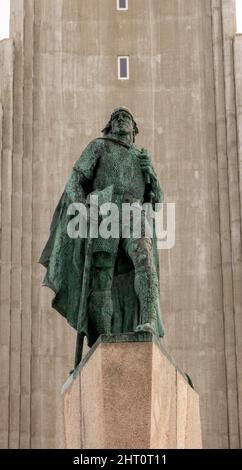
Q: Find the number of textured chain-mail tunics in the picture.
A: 1